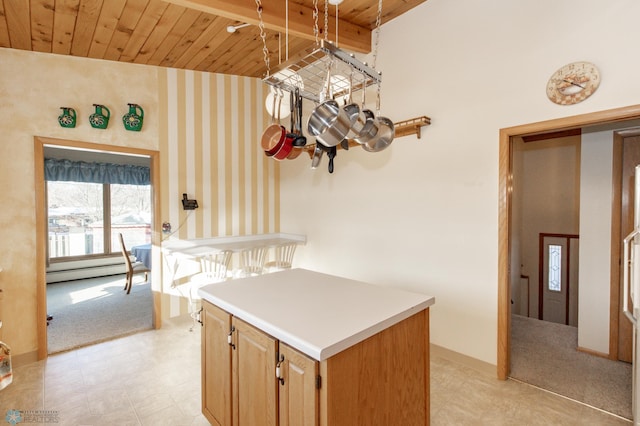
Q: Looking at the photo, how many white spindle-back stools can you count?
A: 3